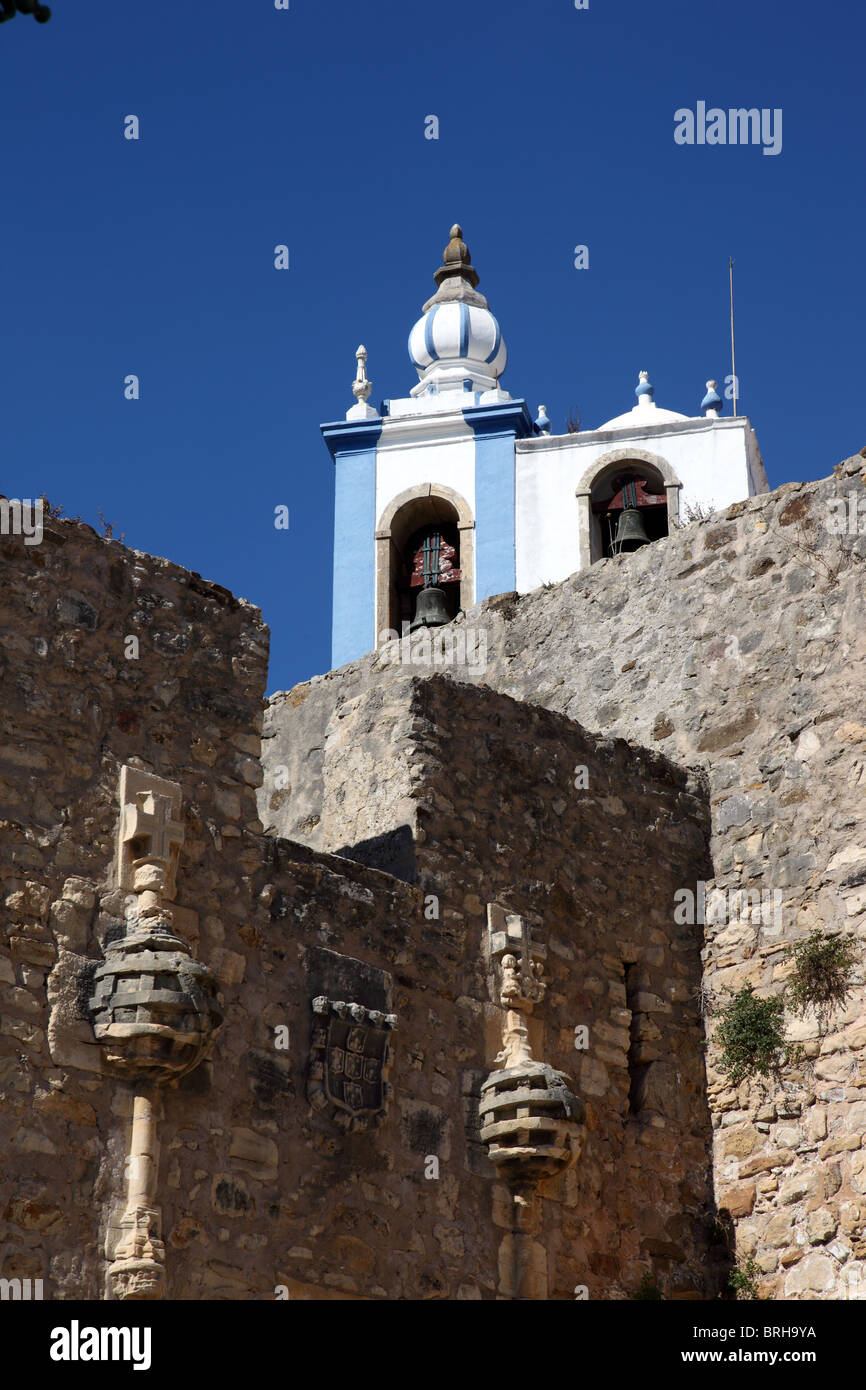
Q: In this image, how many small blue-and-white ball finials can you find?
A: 3